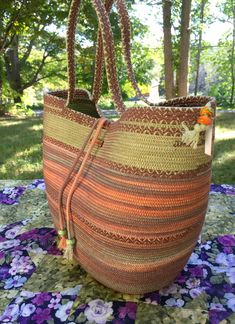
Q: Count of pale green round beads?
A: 2